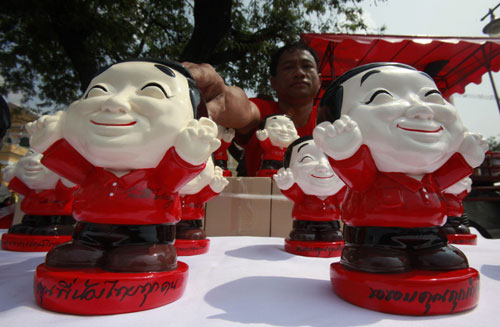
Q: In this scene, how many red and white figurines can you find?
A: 8